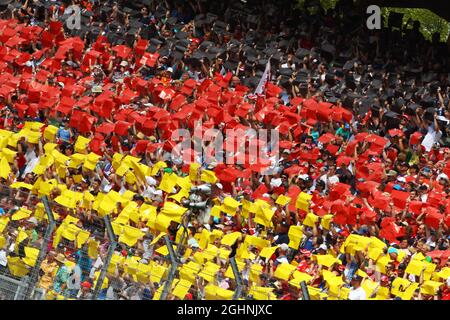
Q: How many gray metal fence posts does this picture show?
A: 5